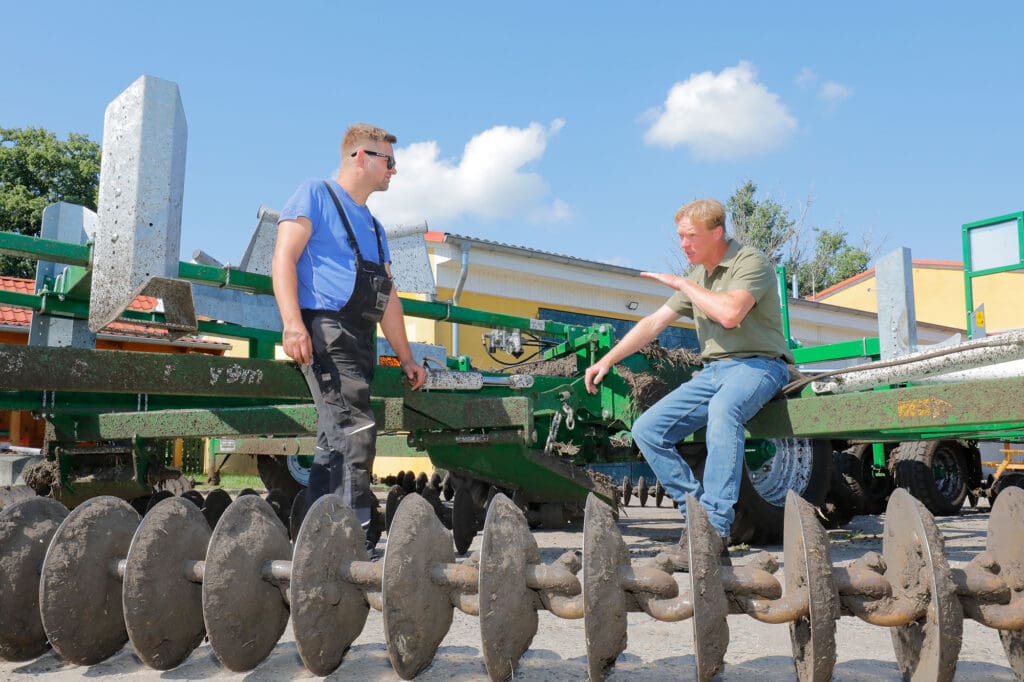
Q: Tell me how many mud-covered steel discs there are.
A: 12